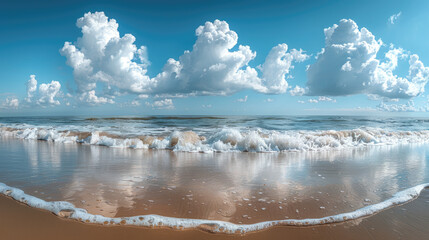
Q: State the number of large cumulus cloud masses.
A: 3